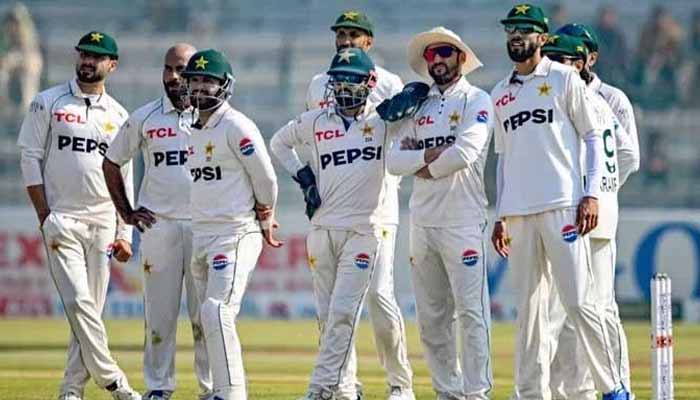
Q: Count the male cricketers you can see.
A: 9